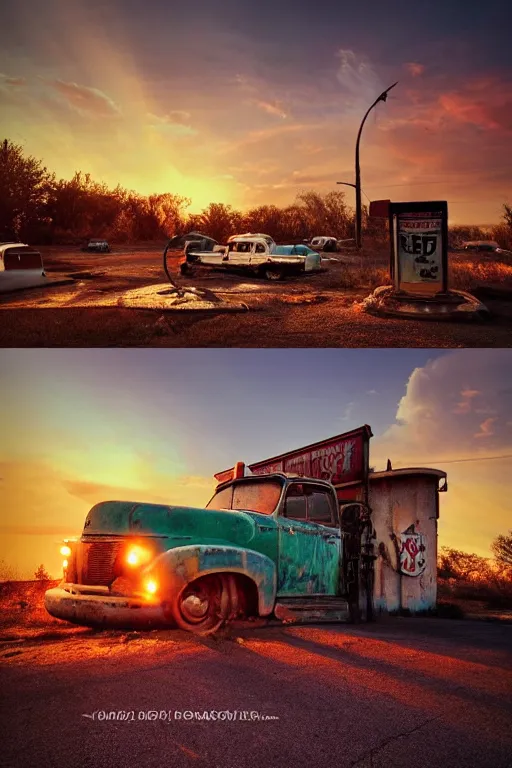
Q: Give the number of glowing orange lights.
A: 4